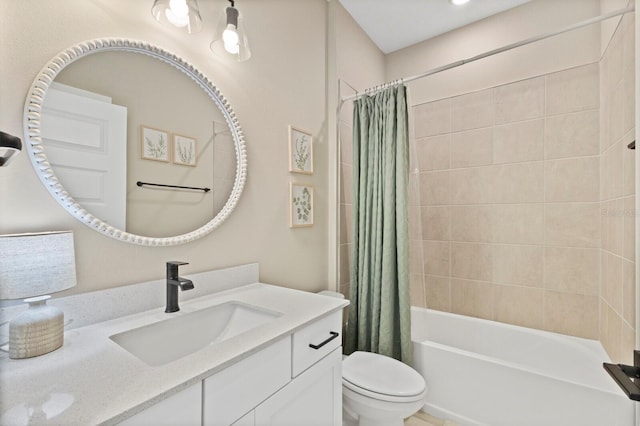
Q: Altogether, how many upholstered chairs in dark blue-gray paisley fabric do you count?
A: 0